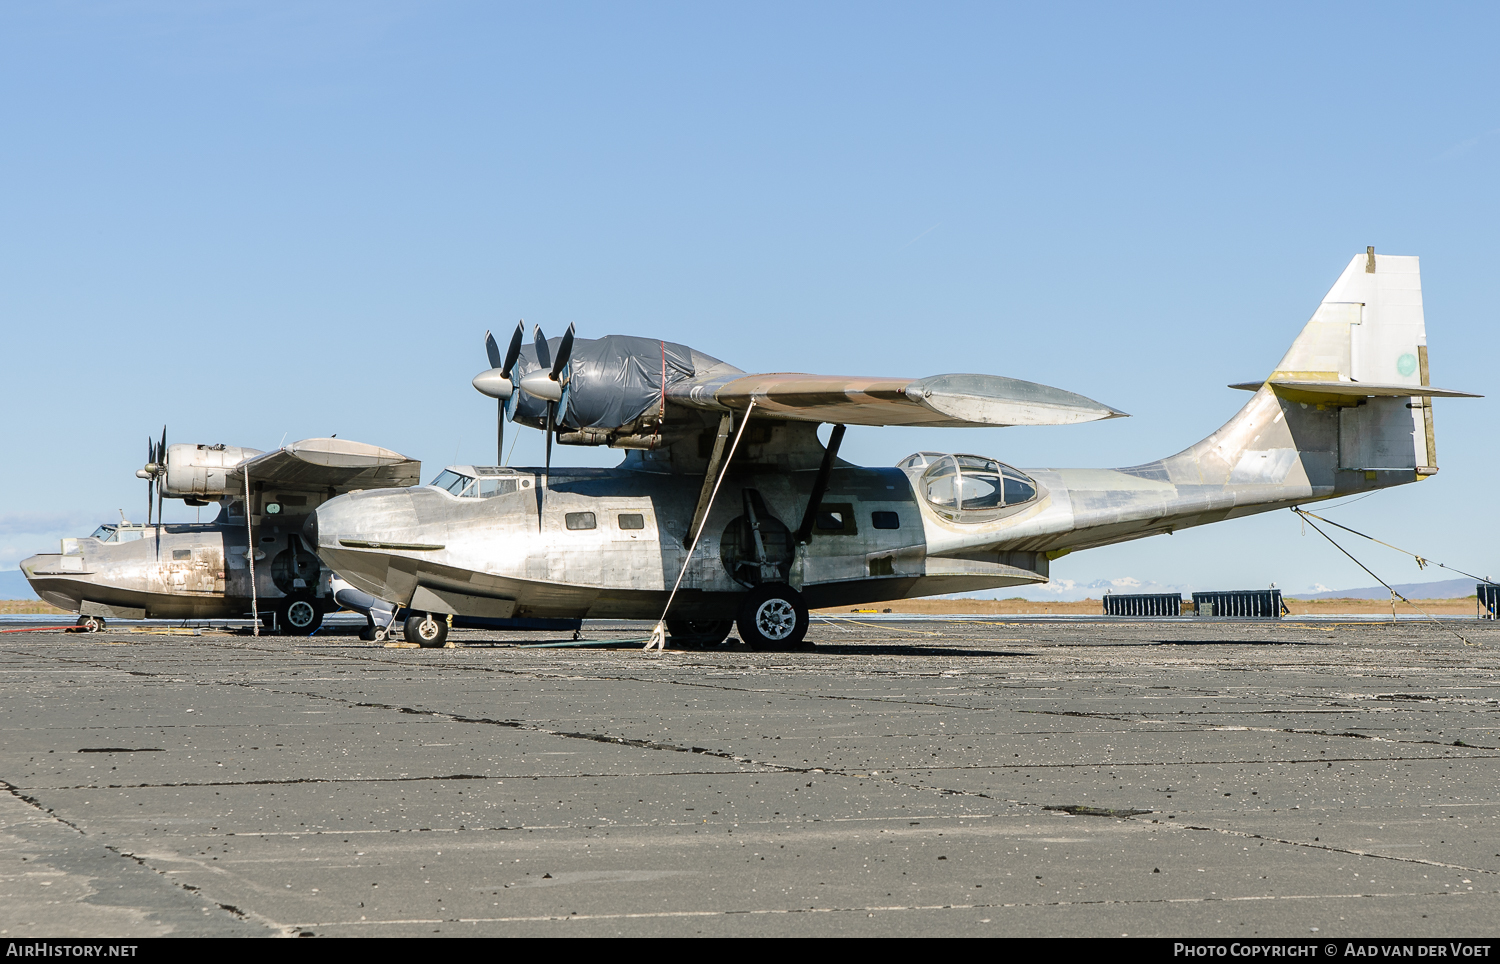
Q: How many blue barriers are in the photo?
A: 3